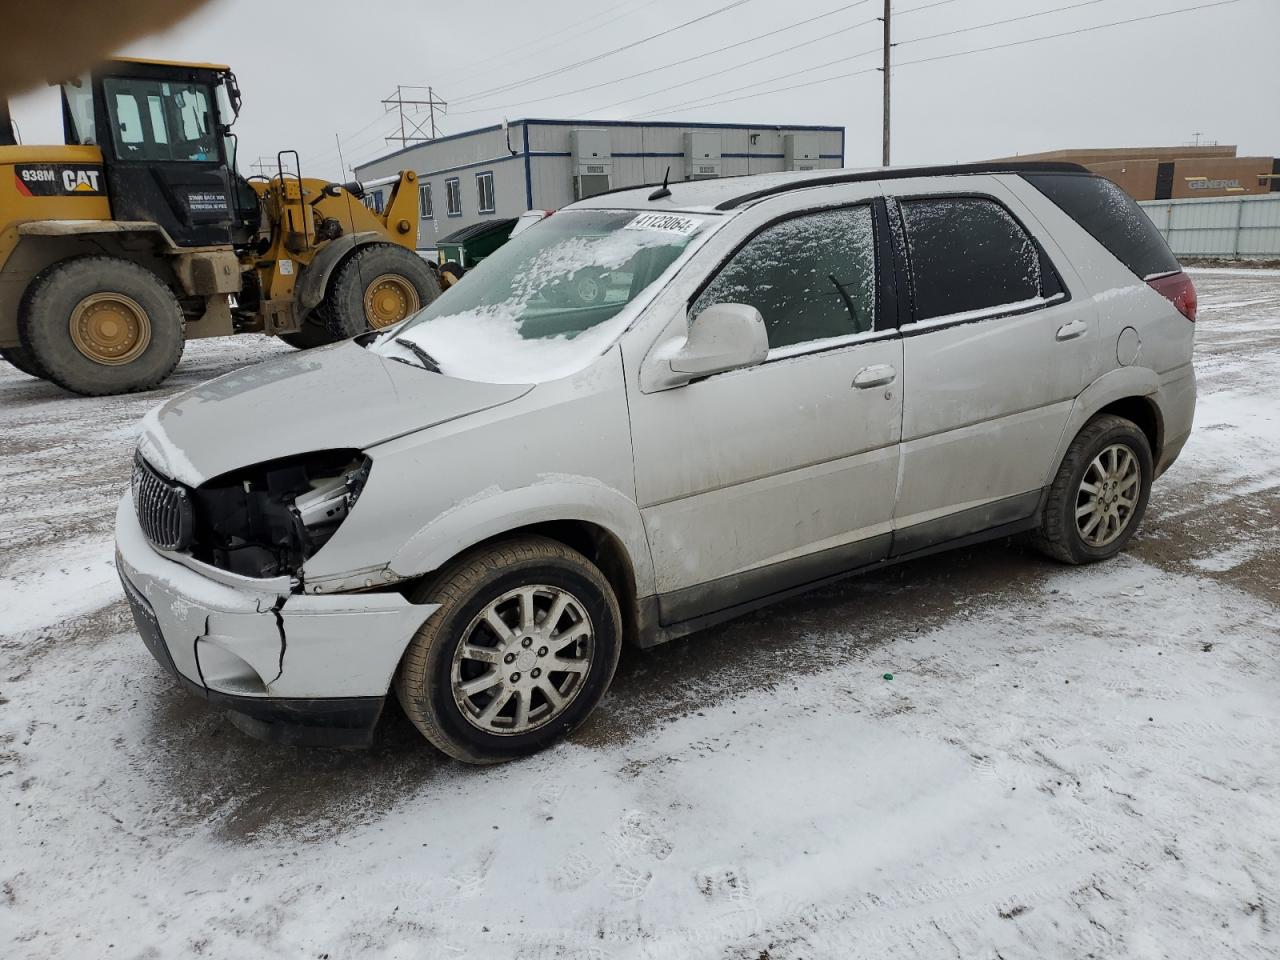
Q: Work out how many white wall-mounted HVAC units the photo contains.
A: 3